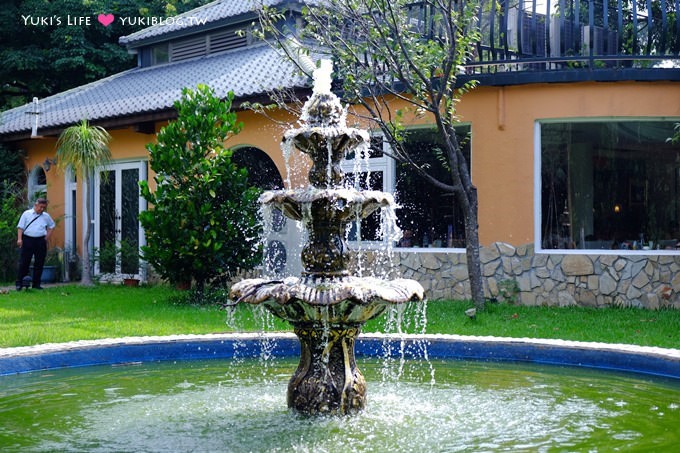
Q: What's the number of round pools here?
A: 1